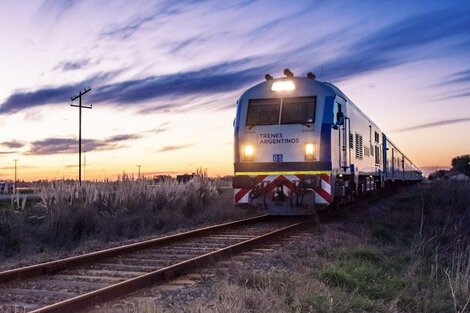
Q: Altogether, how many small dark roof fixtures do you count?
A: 3